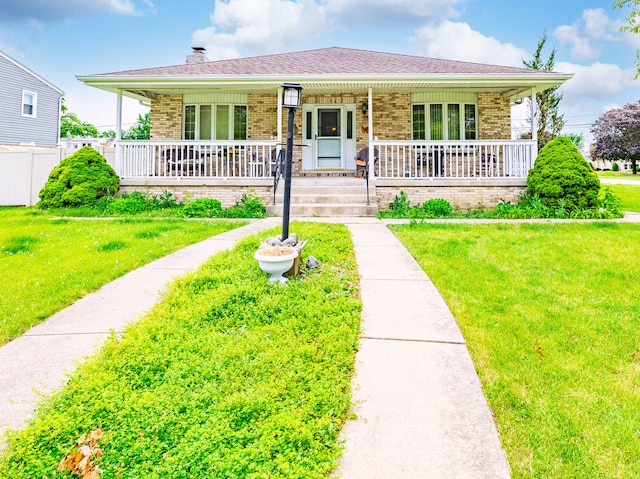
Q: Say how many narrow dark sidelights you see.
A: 2